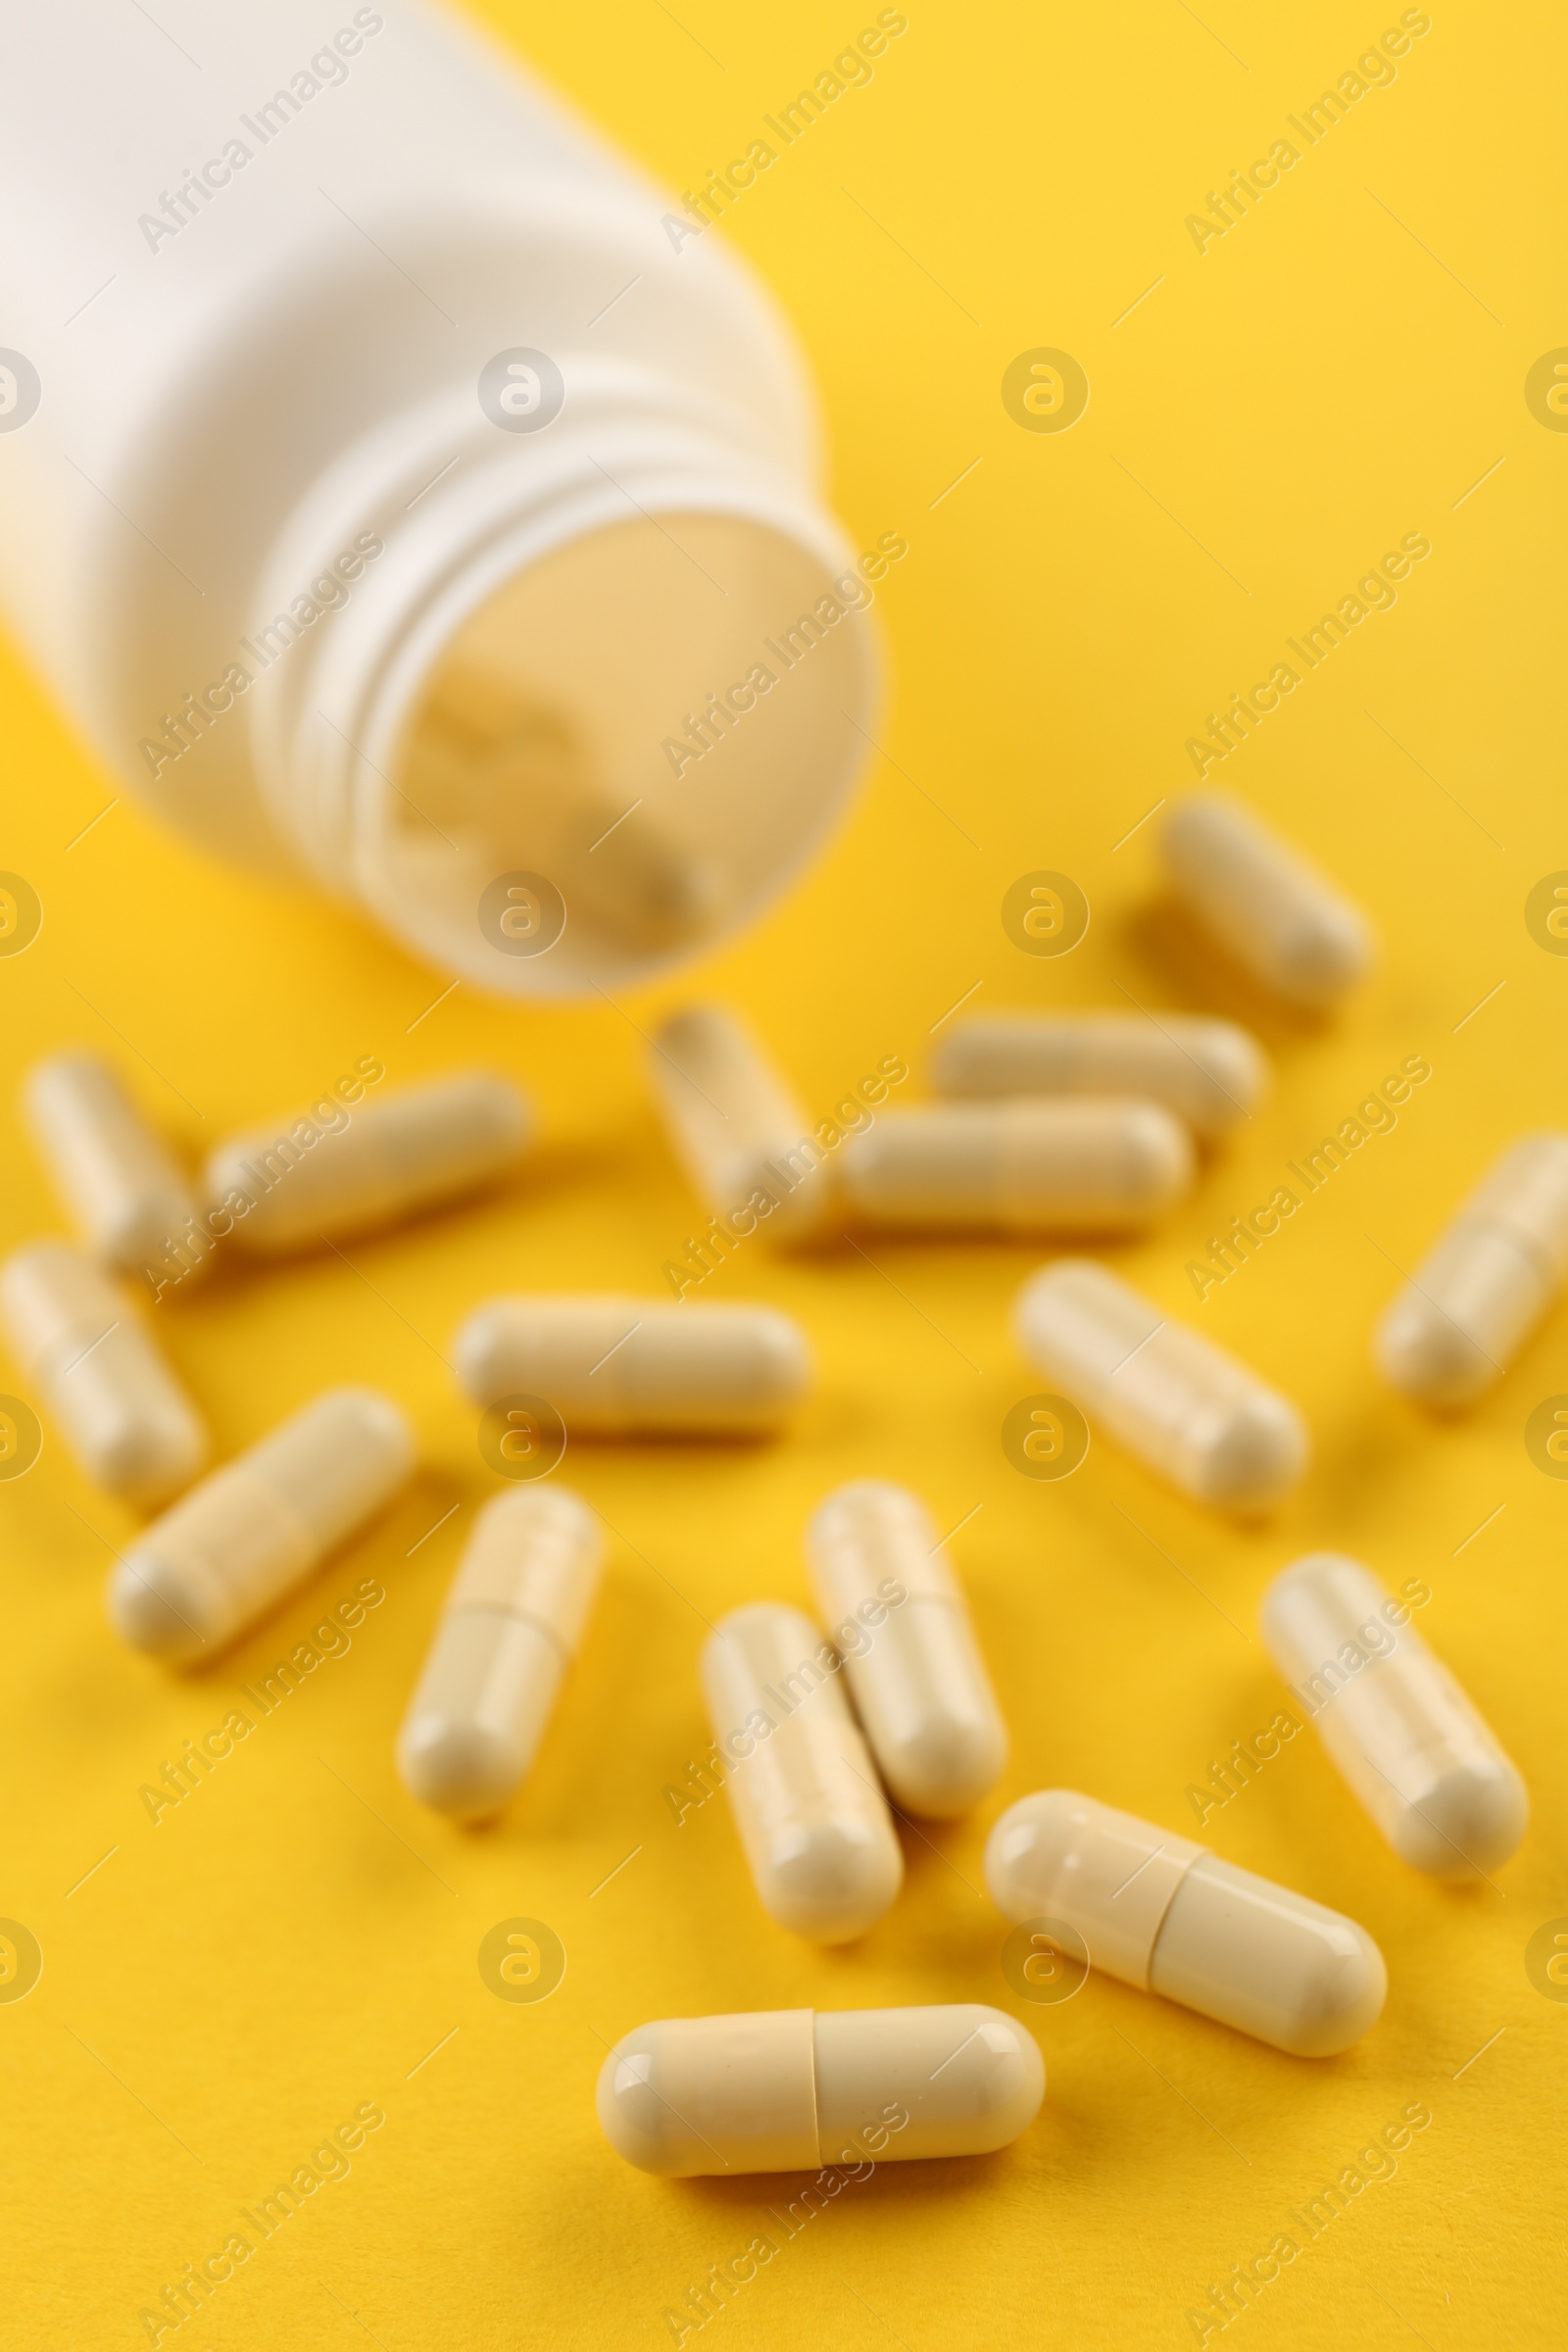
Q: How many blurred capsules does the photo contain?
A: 15